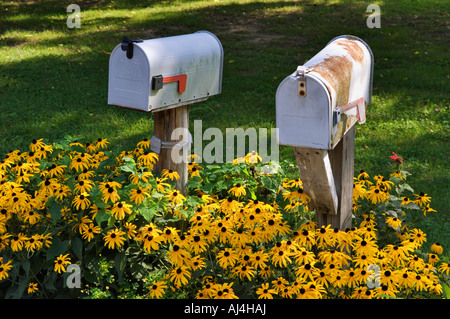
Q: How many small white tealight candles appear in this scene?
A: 0